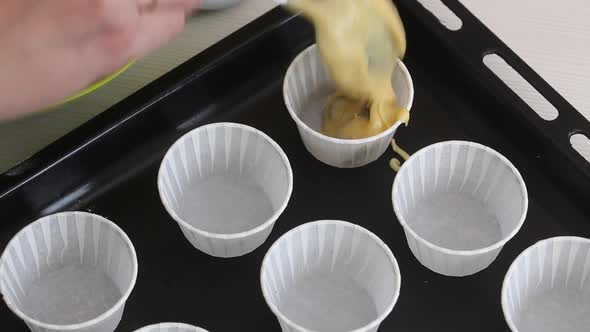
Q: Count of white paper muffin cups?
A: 7